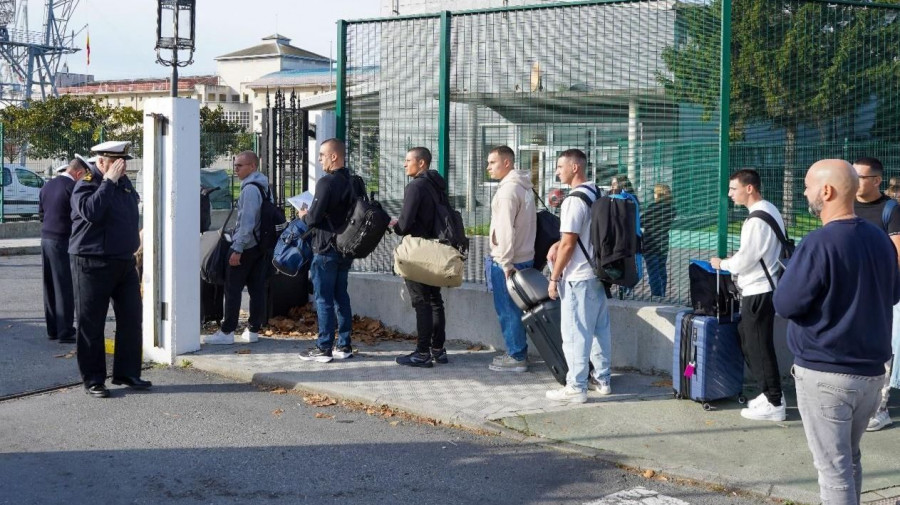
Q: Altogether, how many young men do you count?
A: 7